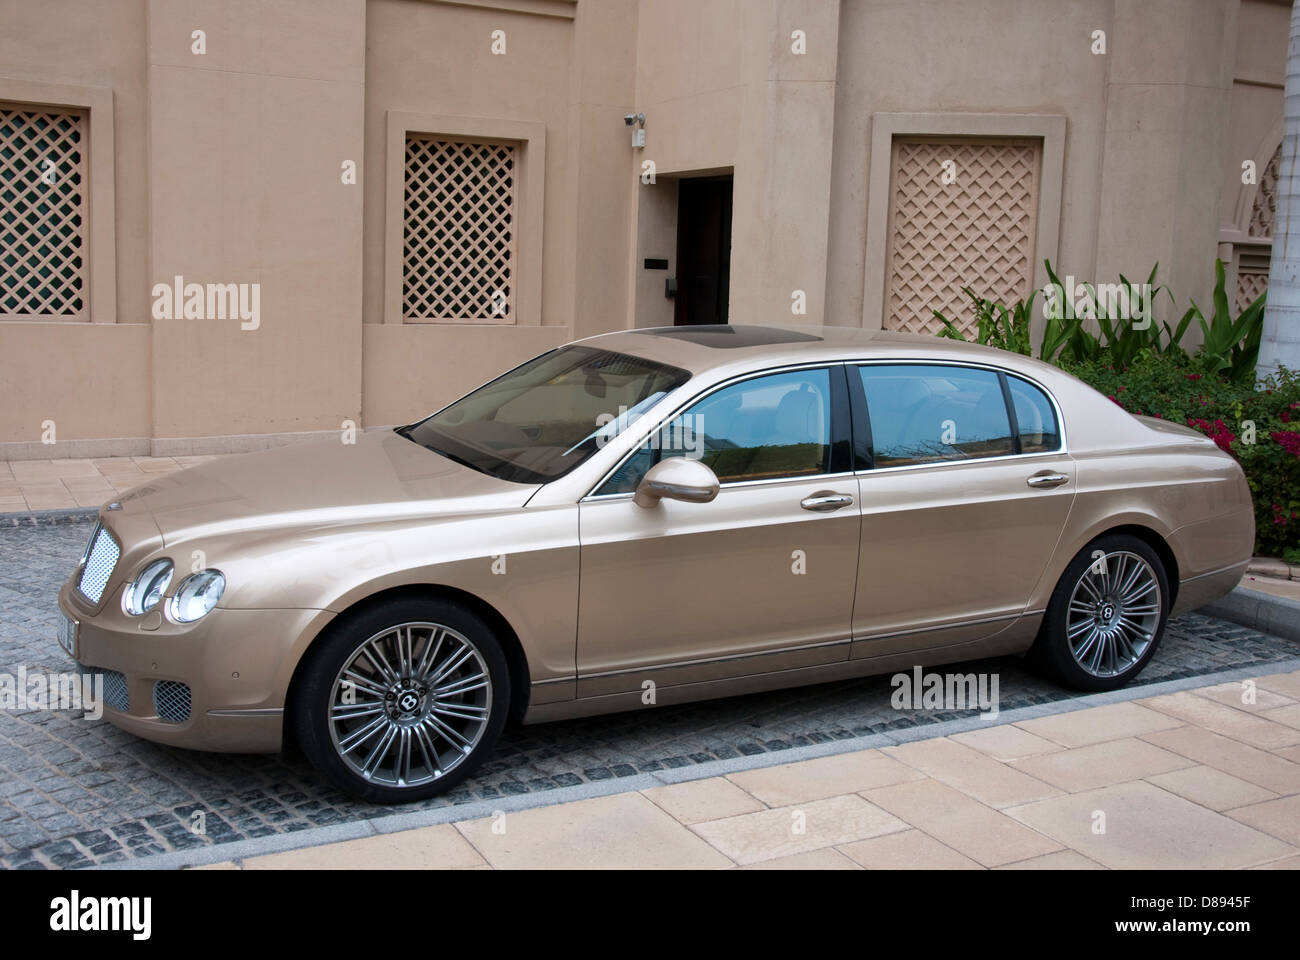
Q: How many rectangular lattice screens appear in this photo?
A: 3